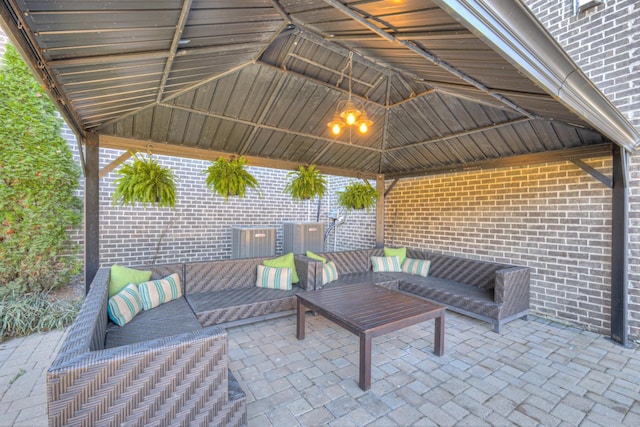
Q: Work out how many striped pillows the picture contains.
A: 6